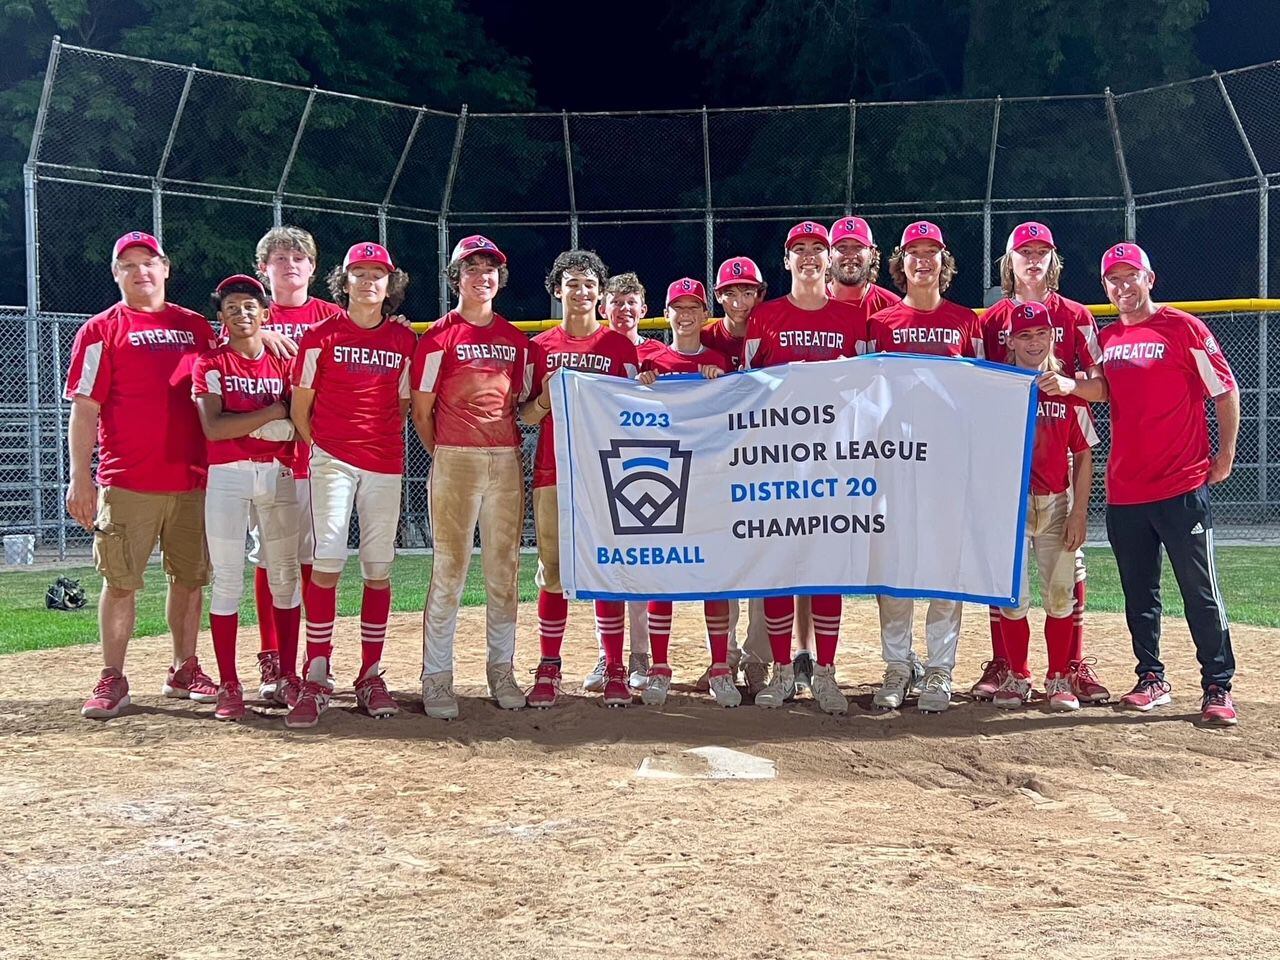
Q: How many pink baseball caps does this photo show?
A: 12